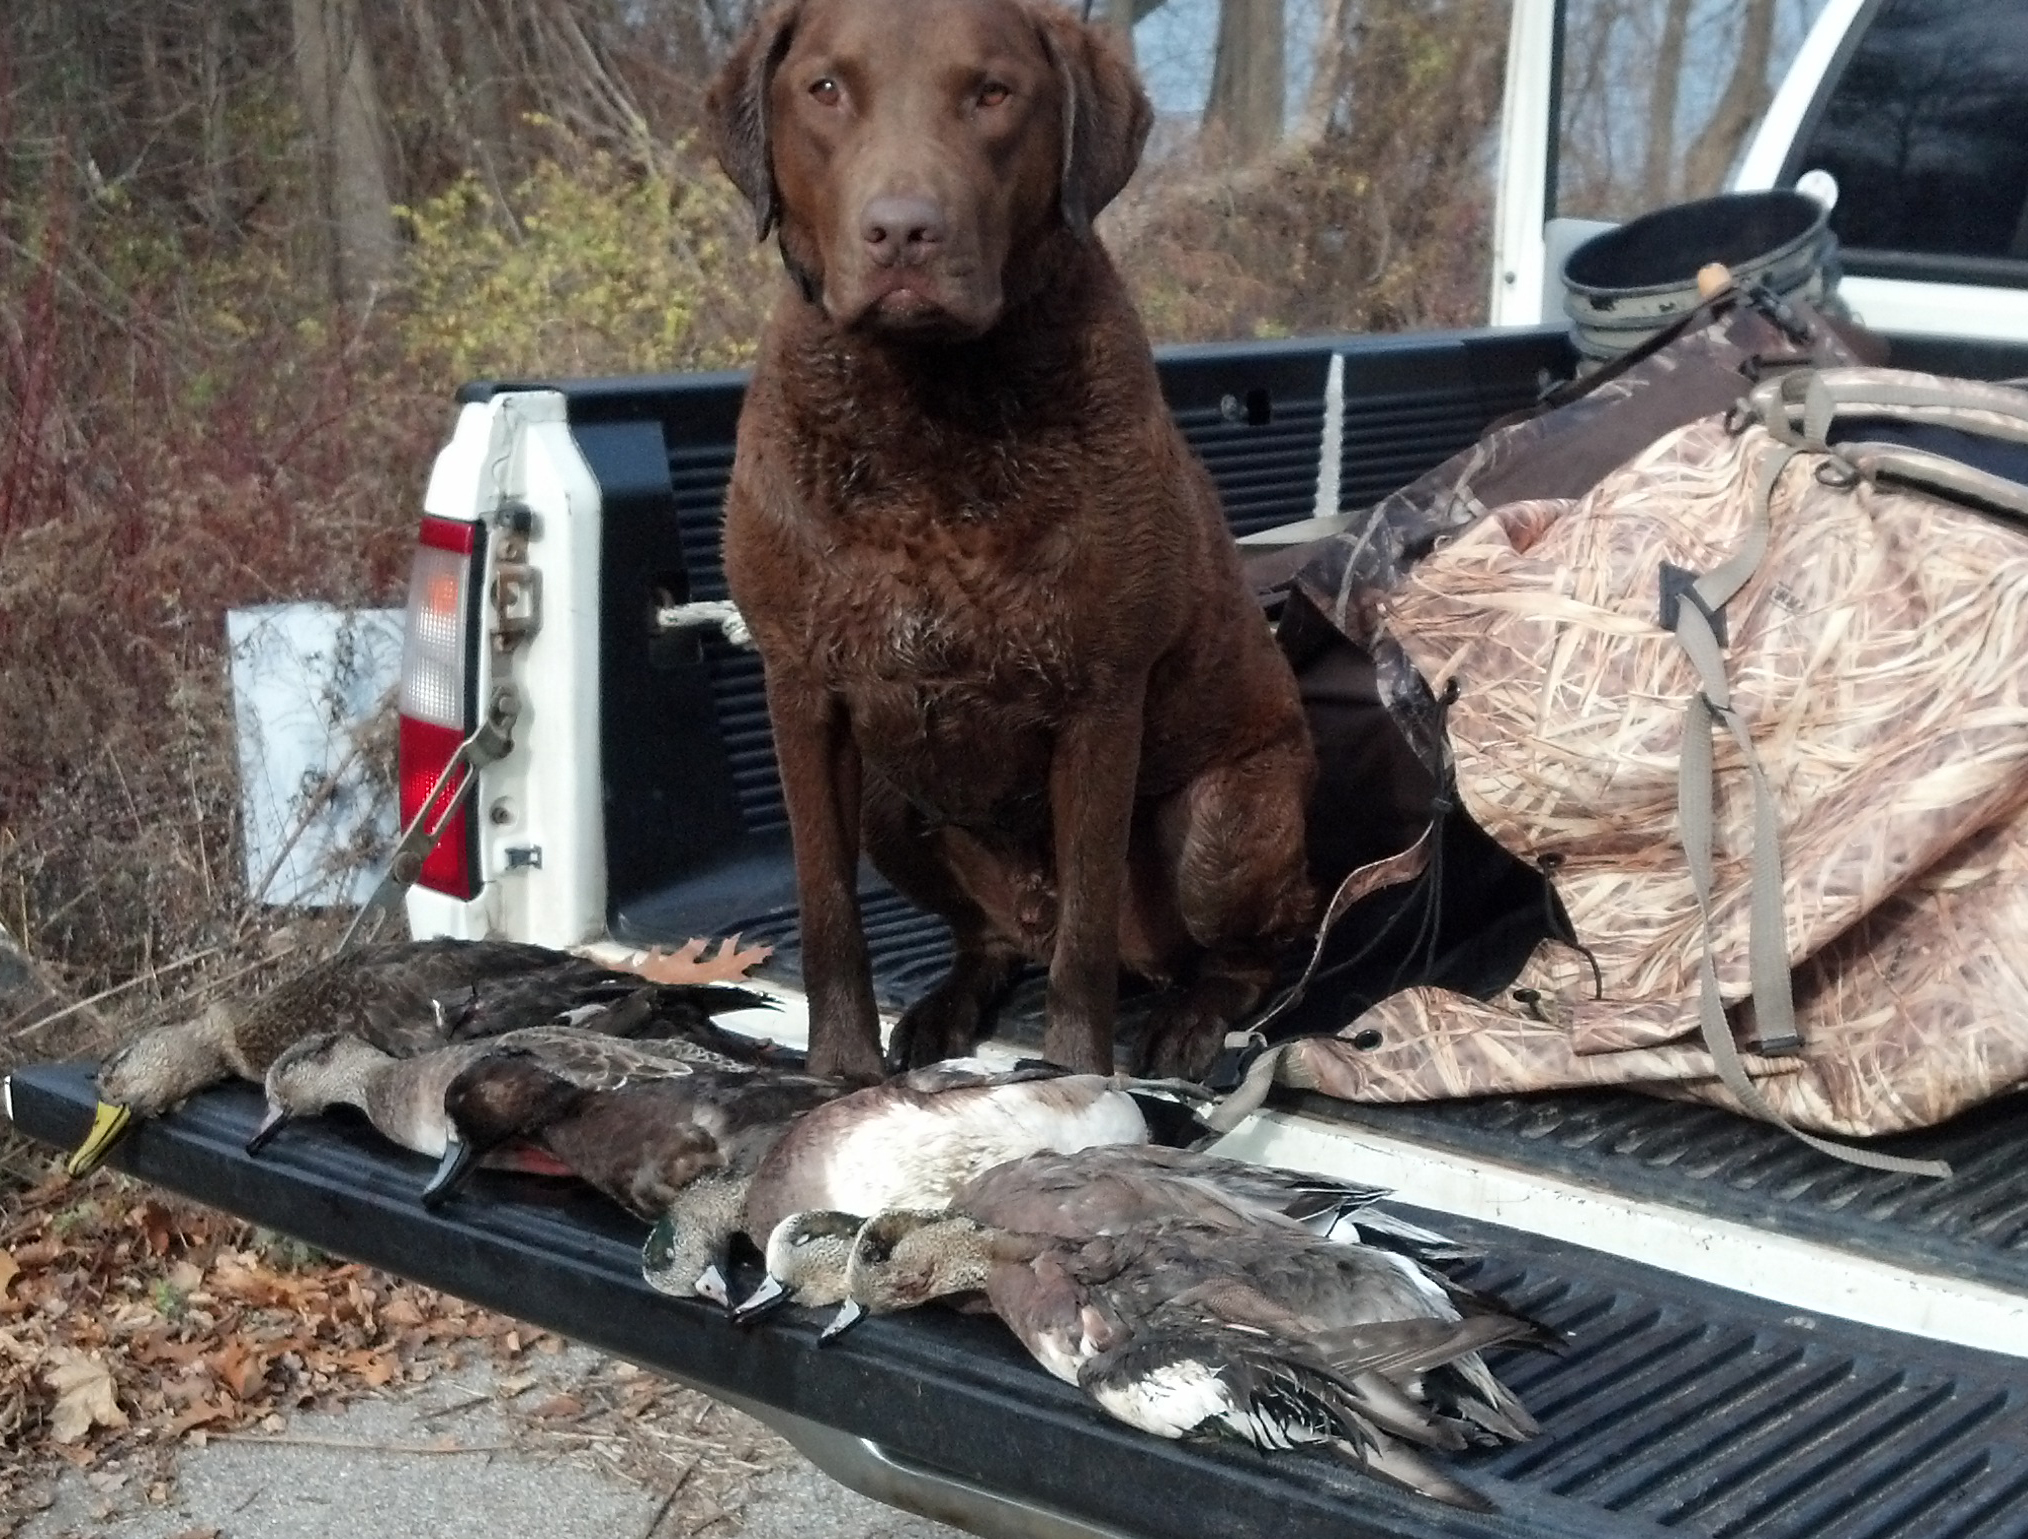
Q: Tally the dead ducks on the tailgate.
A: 6